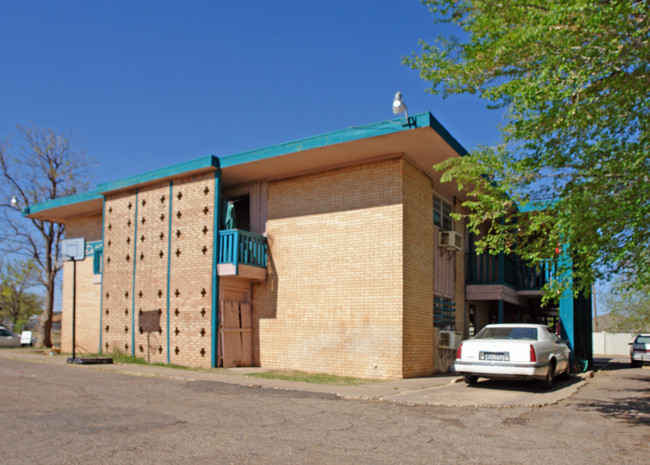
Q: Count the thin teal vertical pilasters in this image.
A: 4